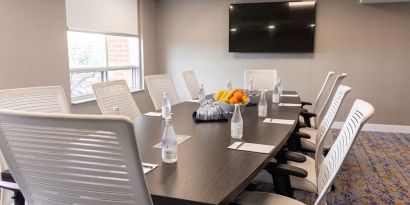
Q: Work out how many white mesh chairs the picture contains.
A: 10